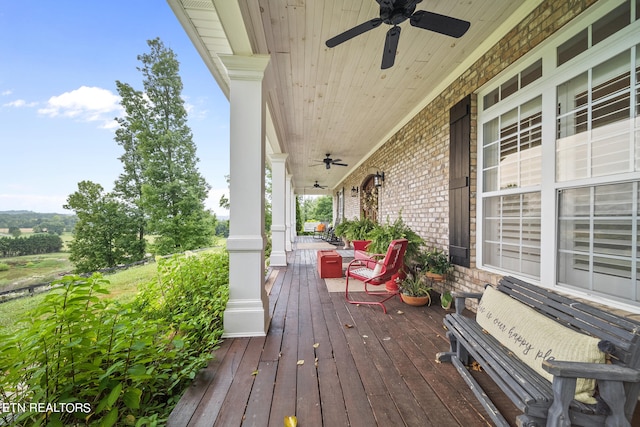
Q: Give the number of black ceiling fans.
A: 3